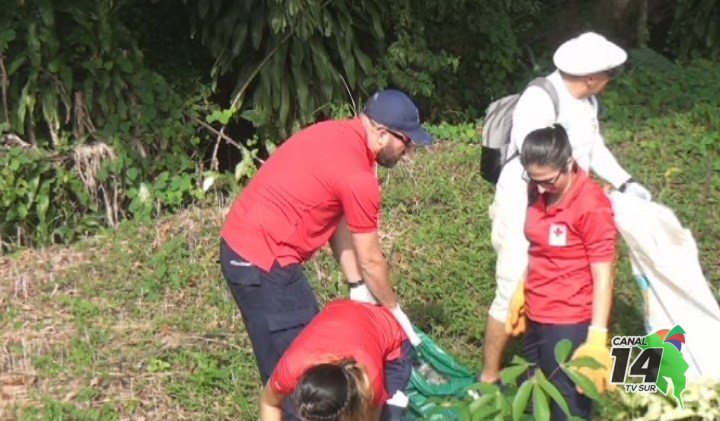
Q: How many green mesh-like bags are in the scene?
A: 1